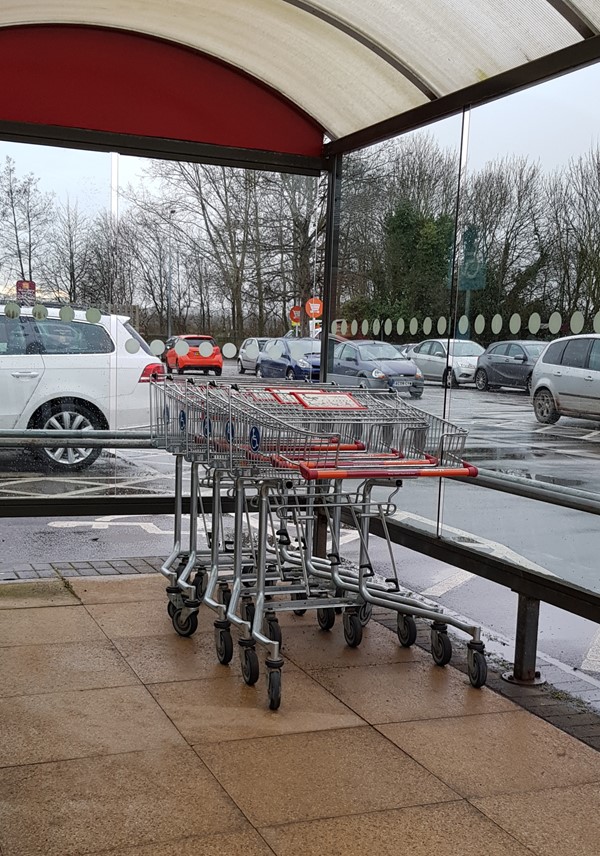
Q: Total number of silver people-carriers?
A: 1